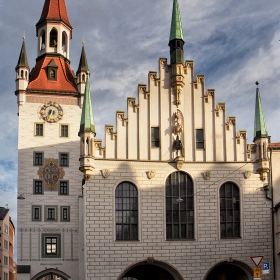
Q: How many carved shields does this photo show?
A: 4